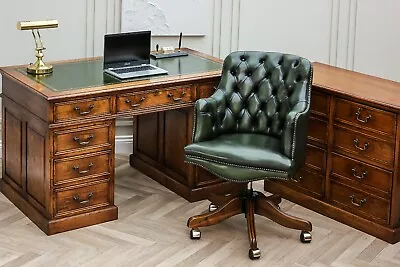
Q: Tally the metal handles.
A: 10